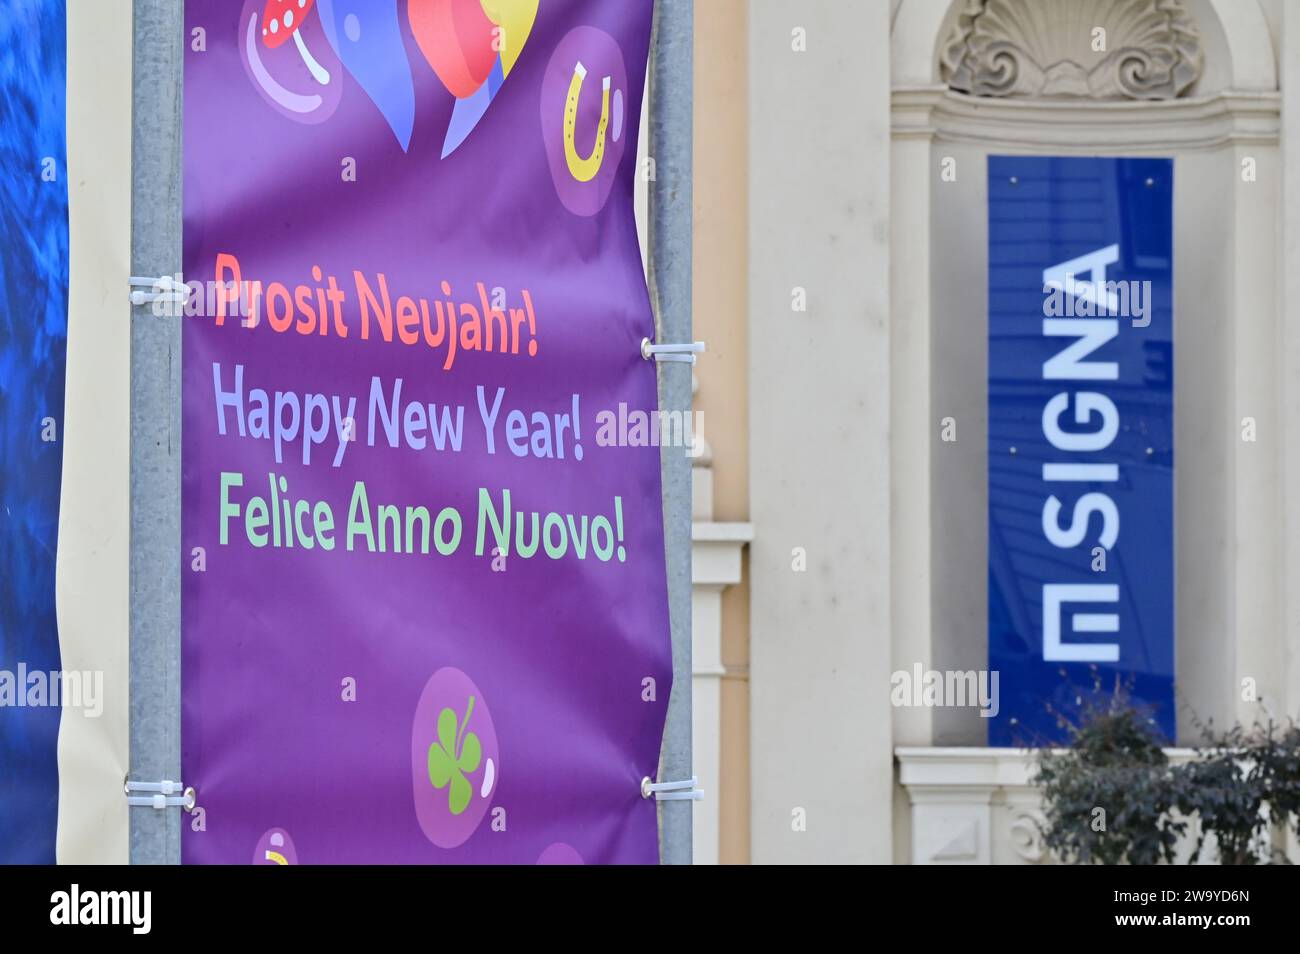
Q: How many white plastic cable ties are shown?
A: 8